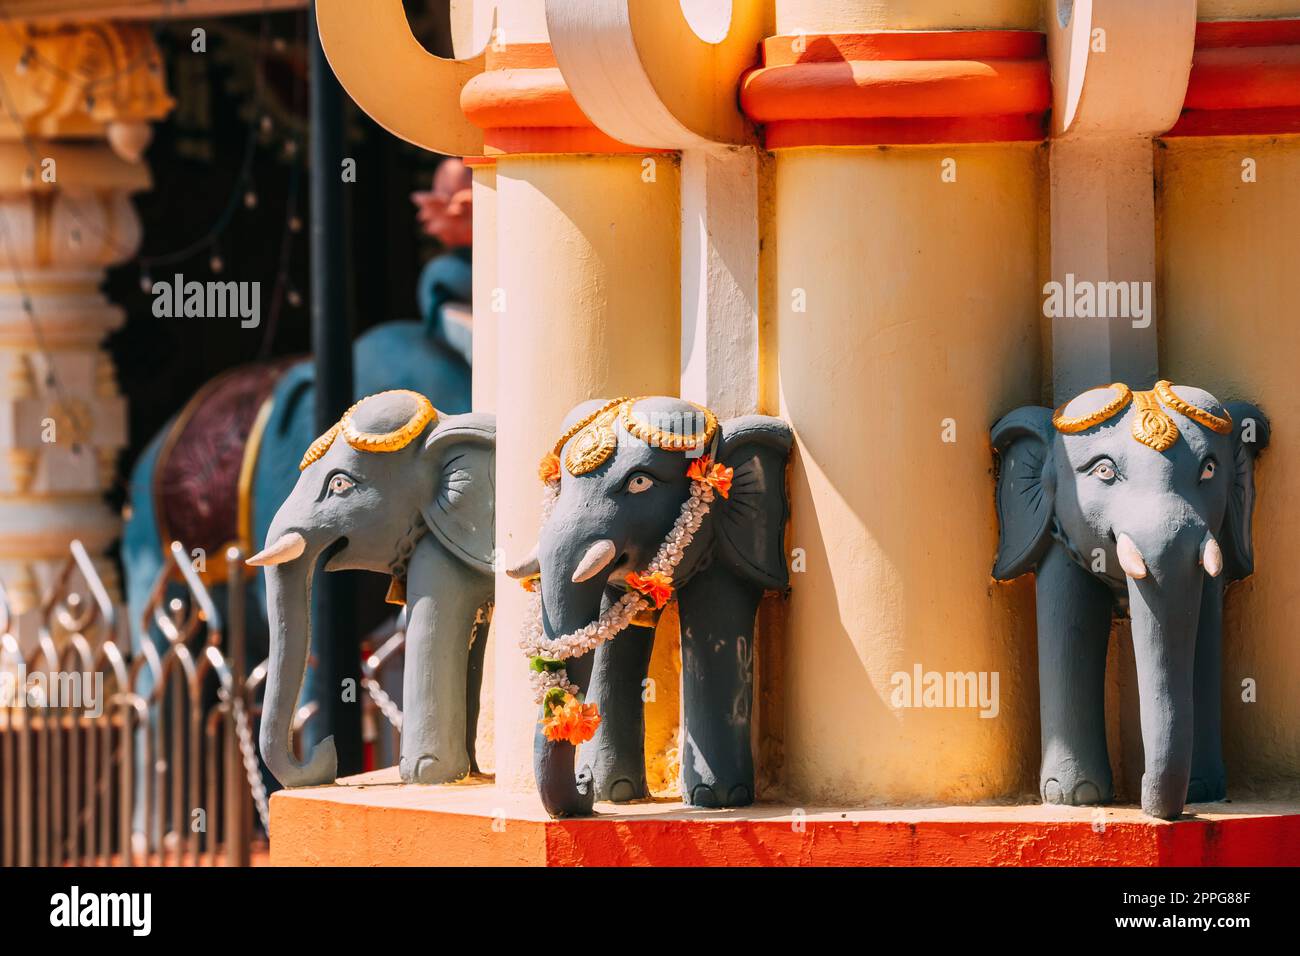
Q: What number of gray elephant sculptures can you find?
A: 3